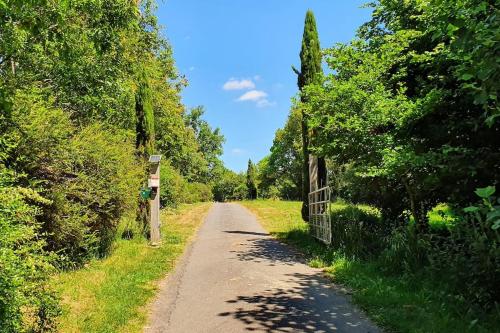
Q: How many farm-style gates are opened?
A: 1